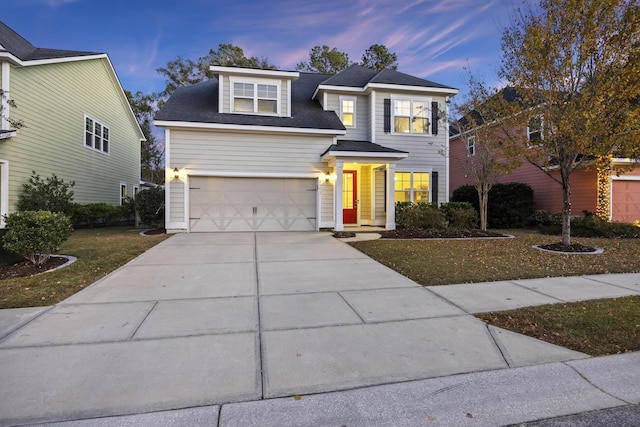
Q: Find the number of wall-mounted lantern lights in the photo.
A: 2